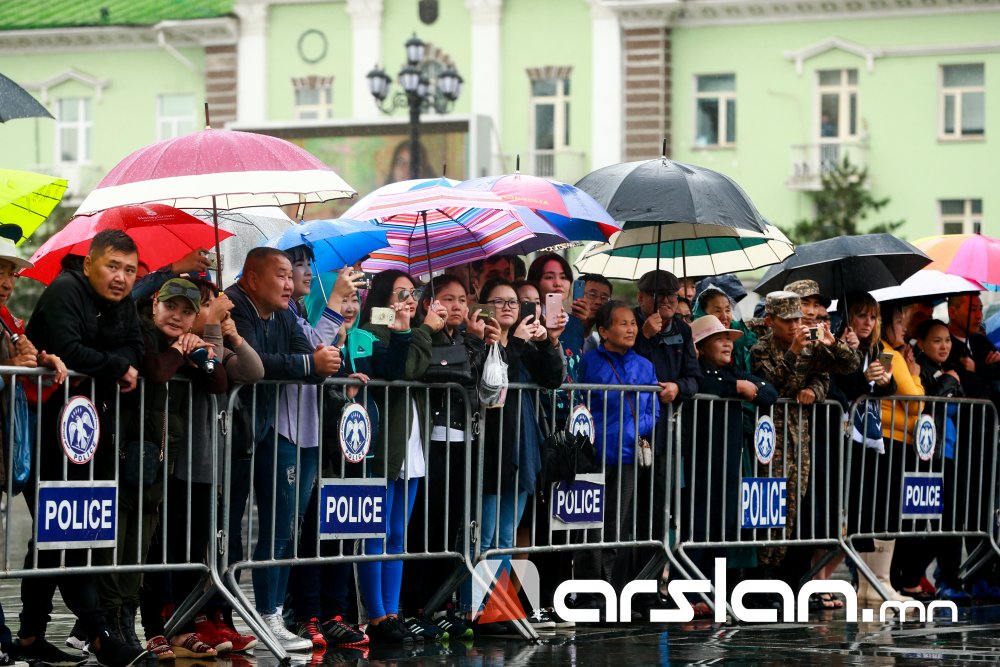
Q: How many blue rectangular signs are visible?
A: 5